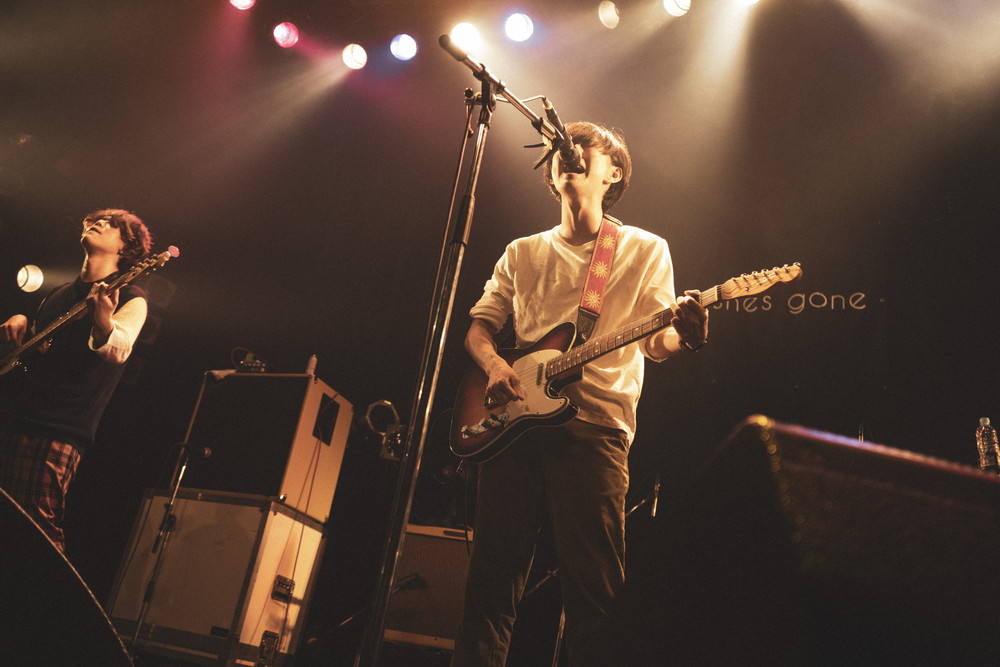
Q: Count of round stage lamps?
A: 10